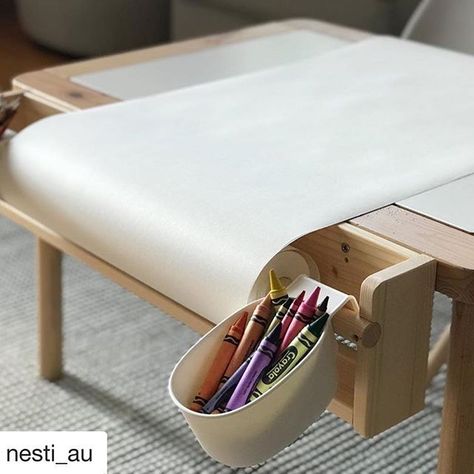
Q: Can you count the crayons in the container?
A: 10